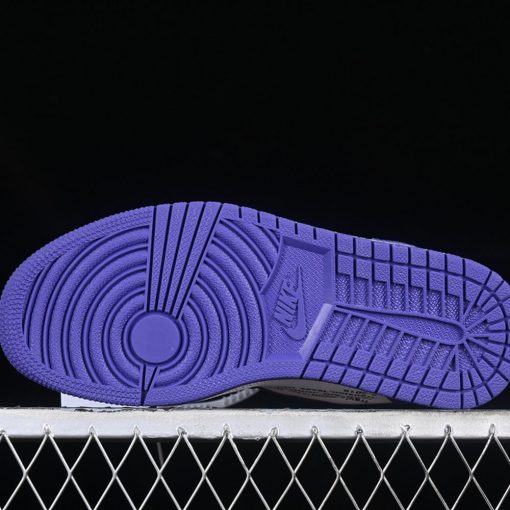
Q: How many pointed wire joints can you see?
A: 12